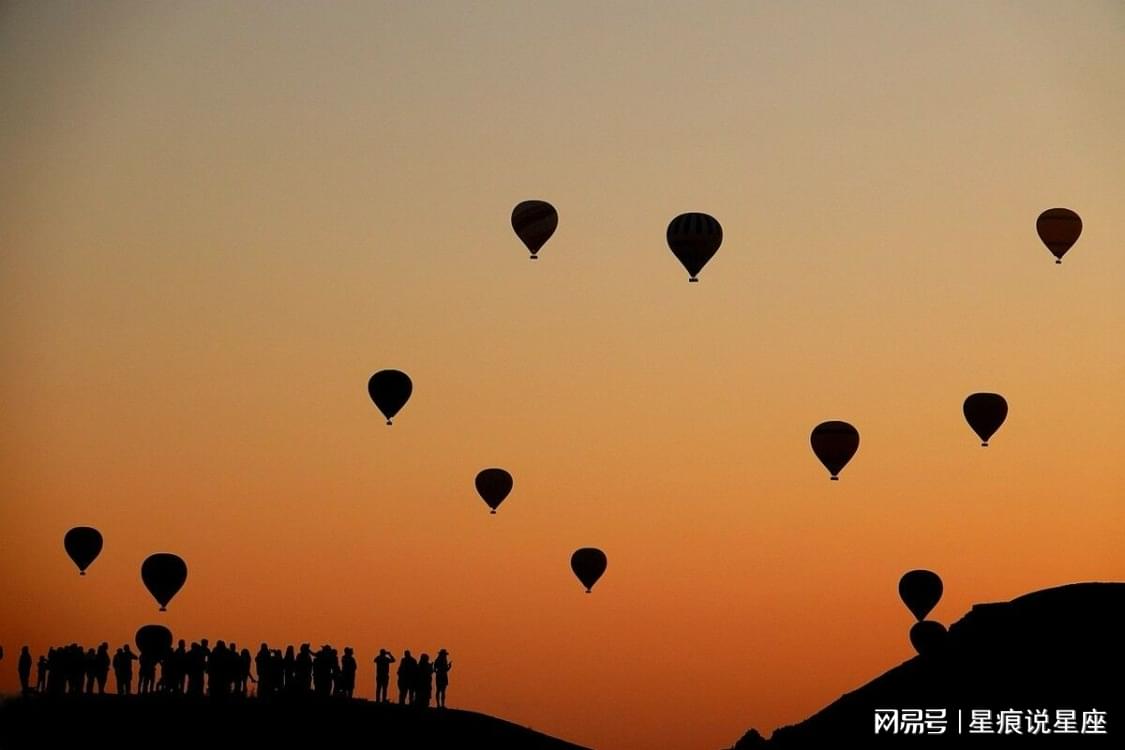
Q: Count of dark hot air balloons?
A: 13